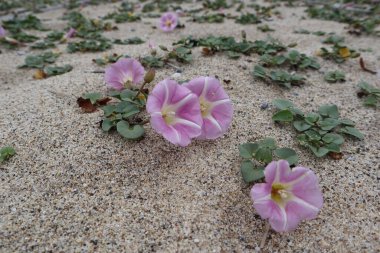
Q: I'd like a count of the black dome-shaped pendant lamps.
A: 0